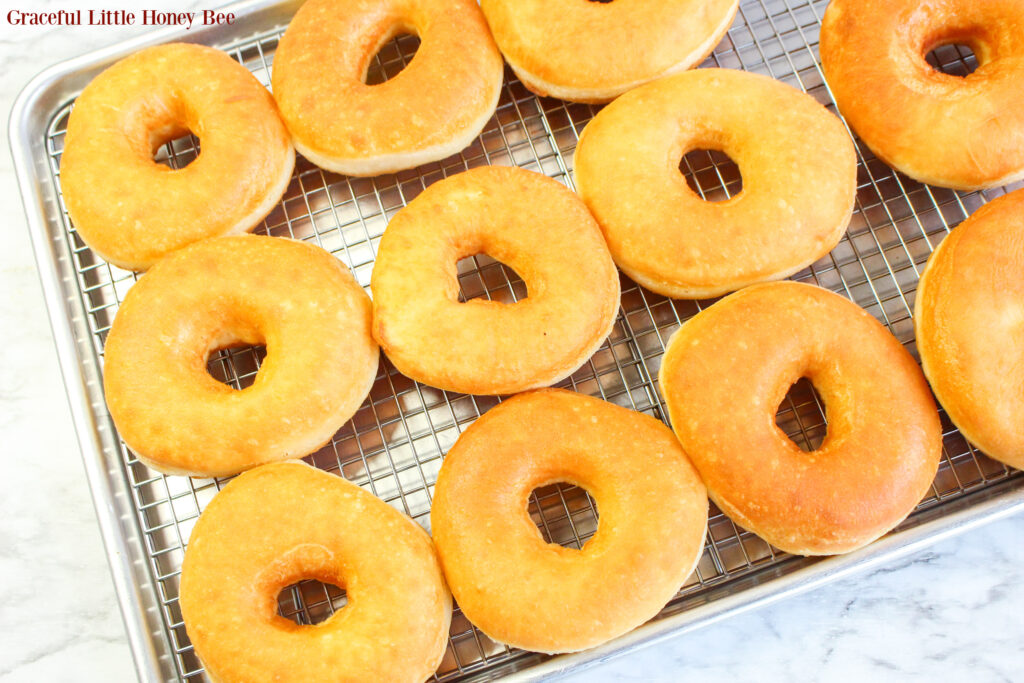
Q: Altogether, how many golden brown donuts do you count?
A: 11